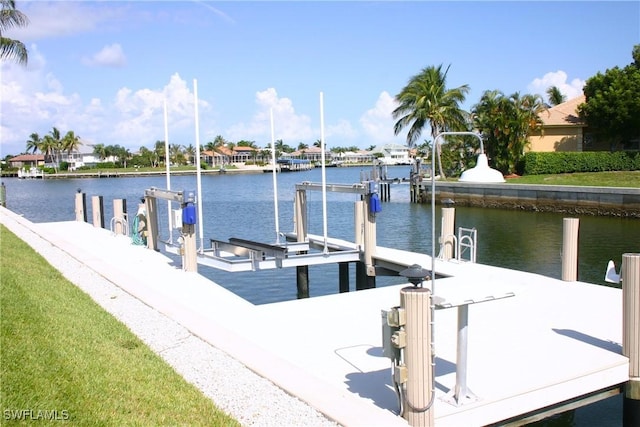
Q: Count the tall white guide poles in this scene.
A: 4